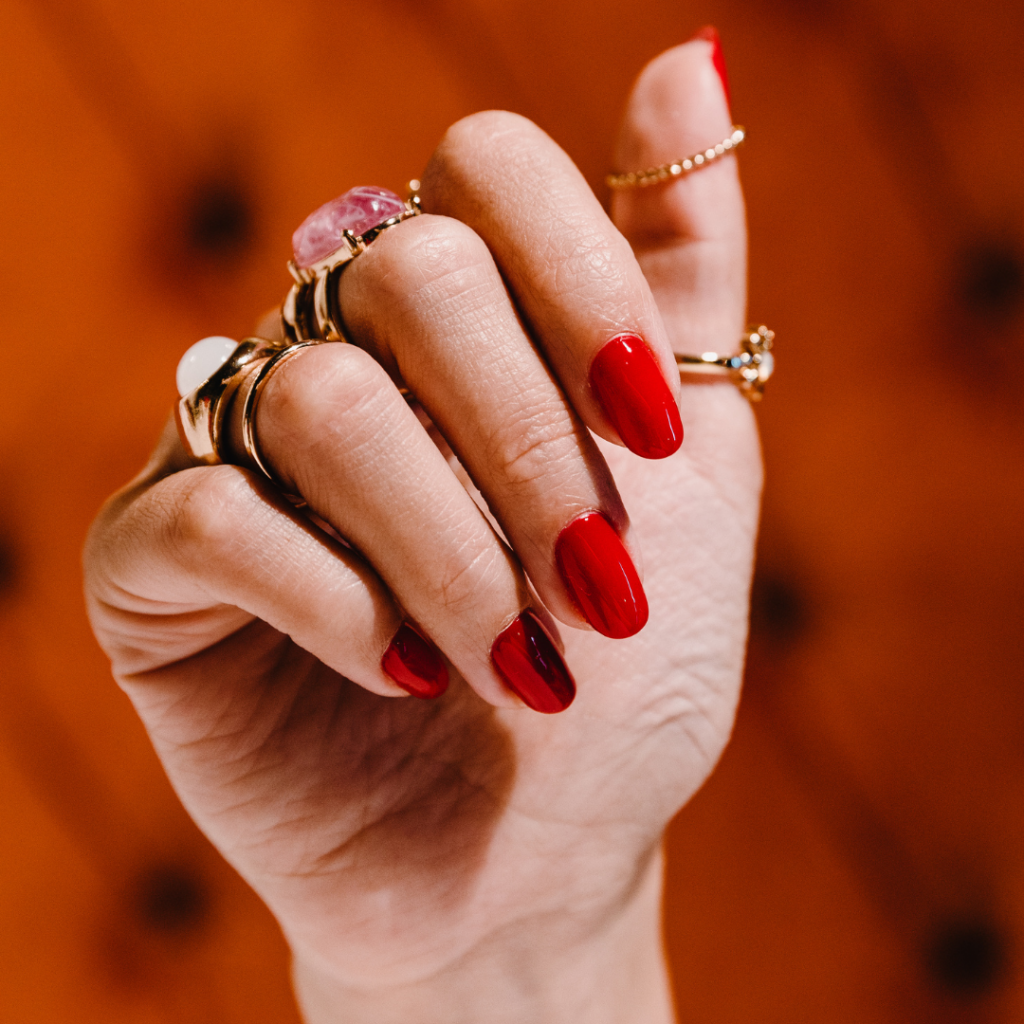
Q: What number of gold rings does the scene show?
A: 5